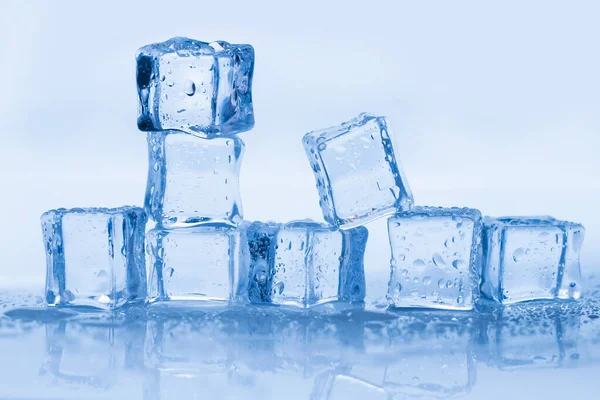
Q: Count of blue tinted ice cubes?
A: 8